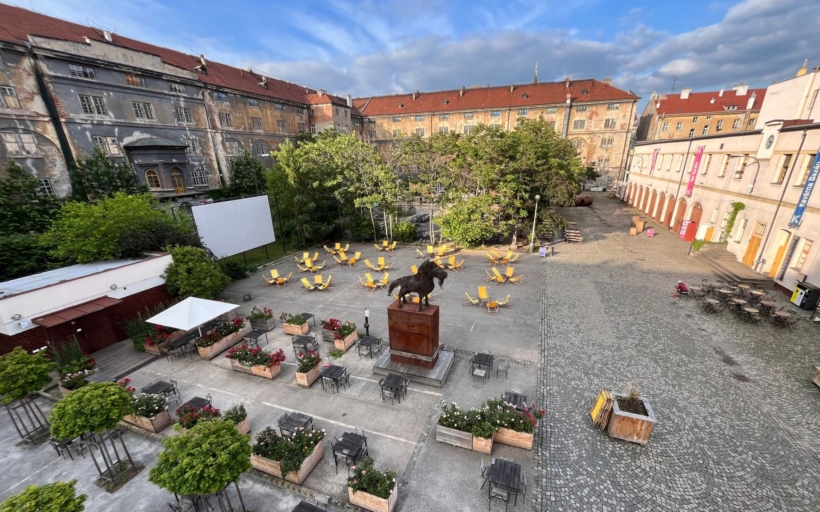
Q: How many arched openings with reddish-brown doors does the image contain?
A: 9